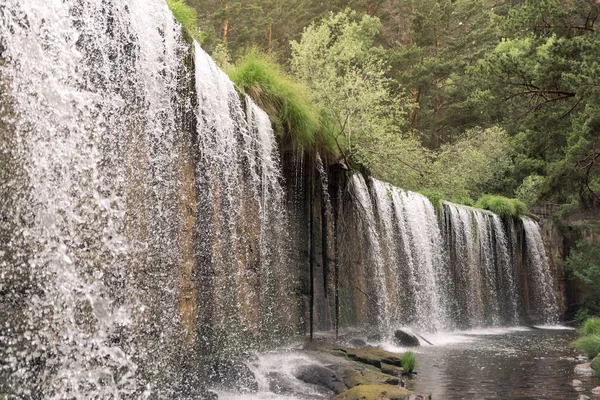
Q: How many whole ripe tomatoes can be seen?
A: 0